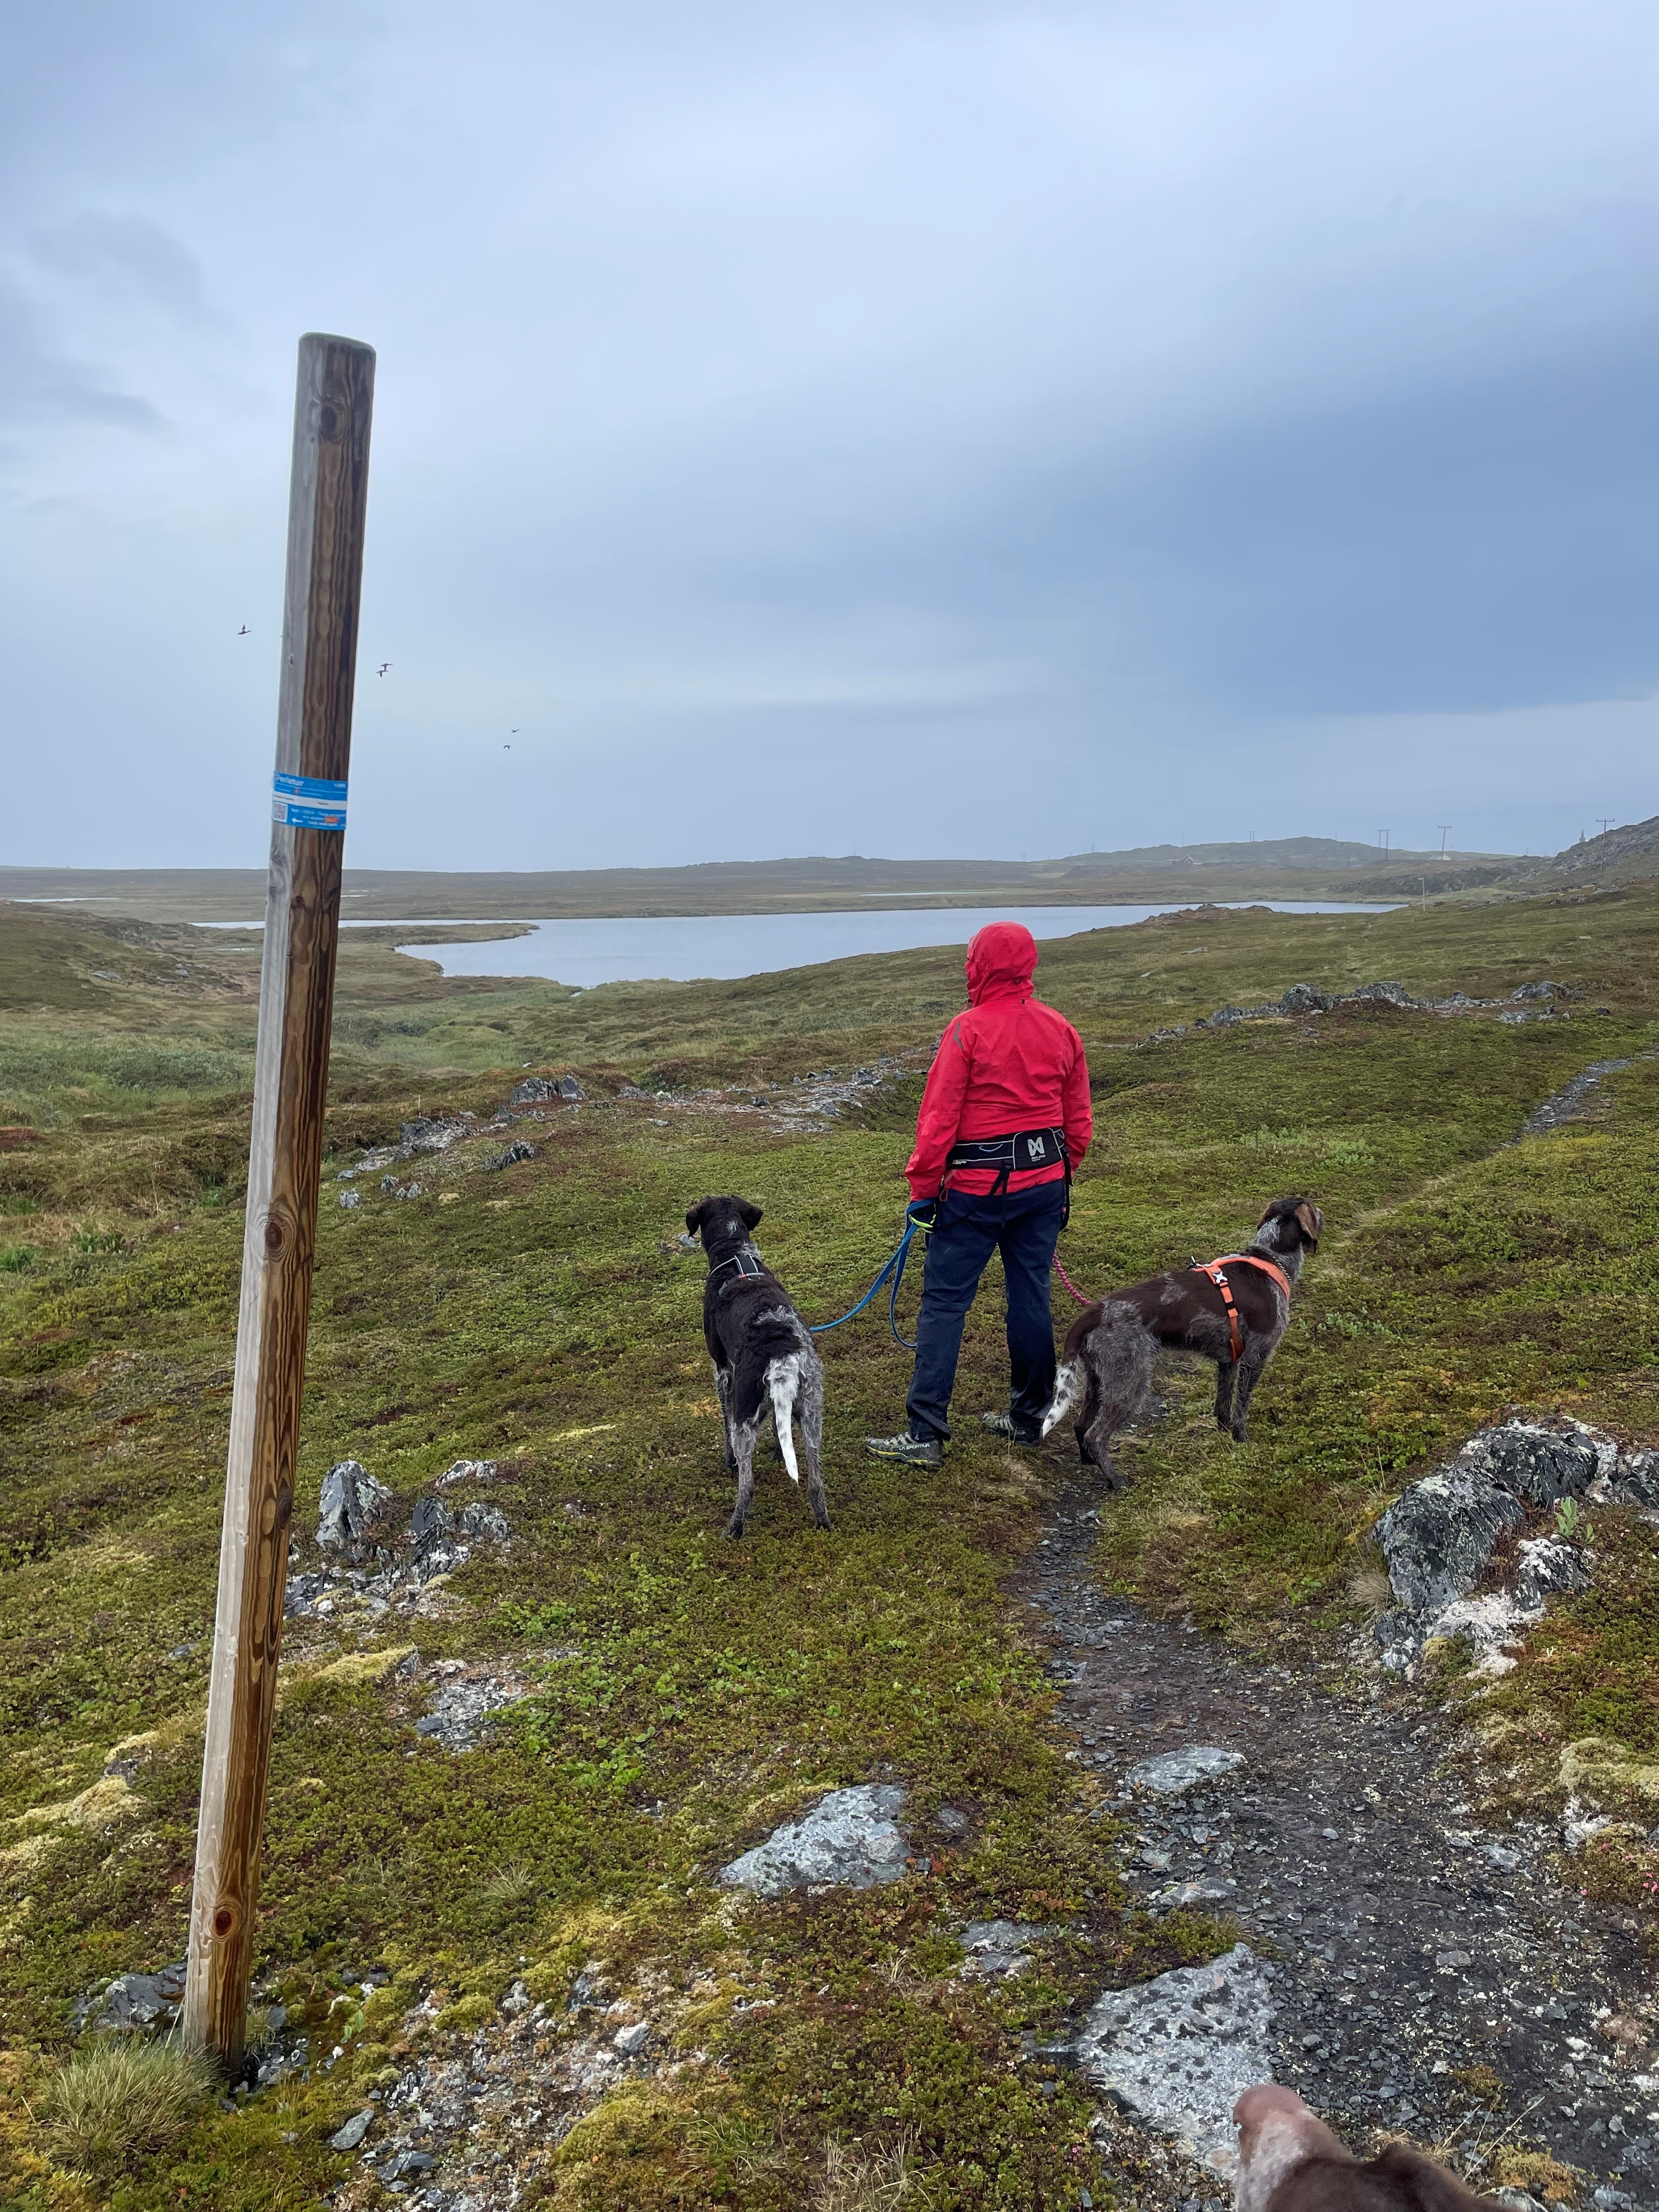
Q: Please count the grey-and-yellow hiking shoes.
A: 2